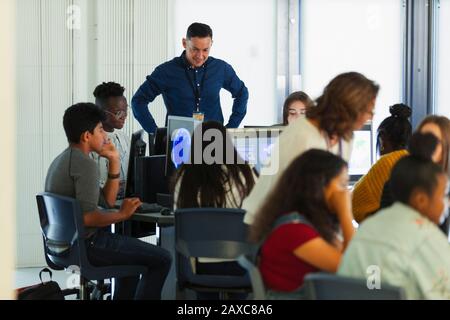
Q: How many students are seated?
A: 8